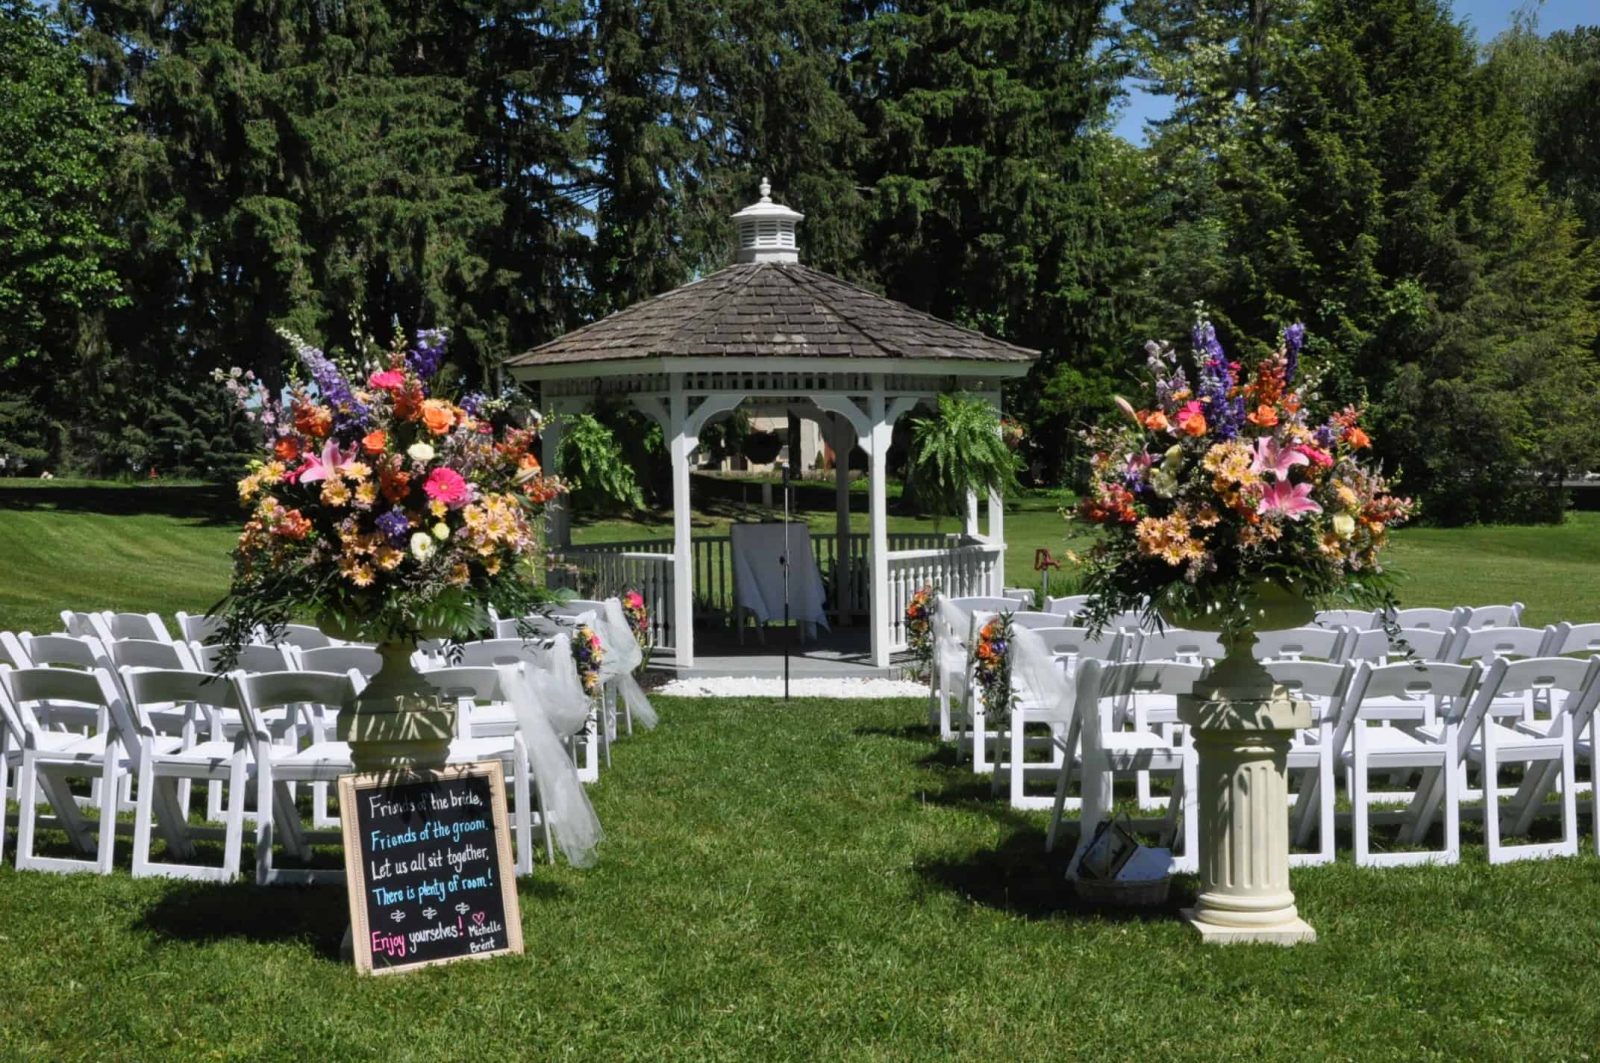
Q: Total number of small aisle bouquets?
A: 4